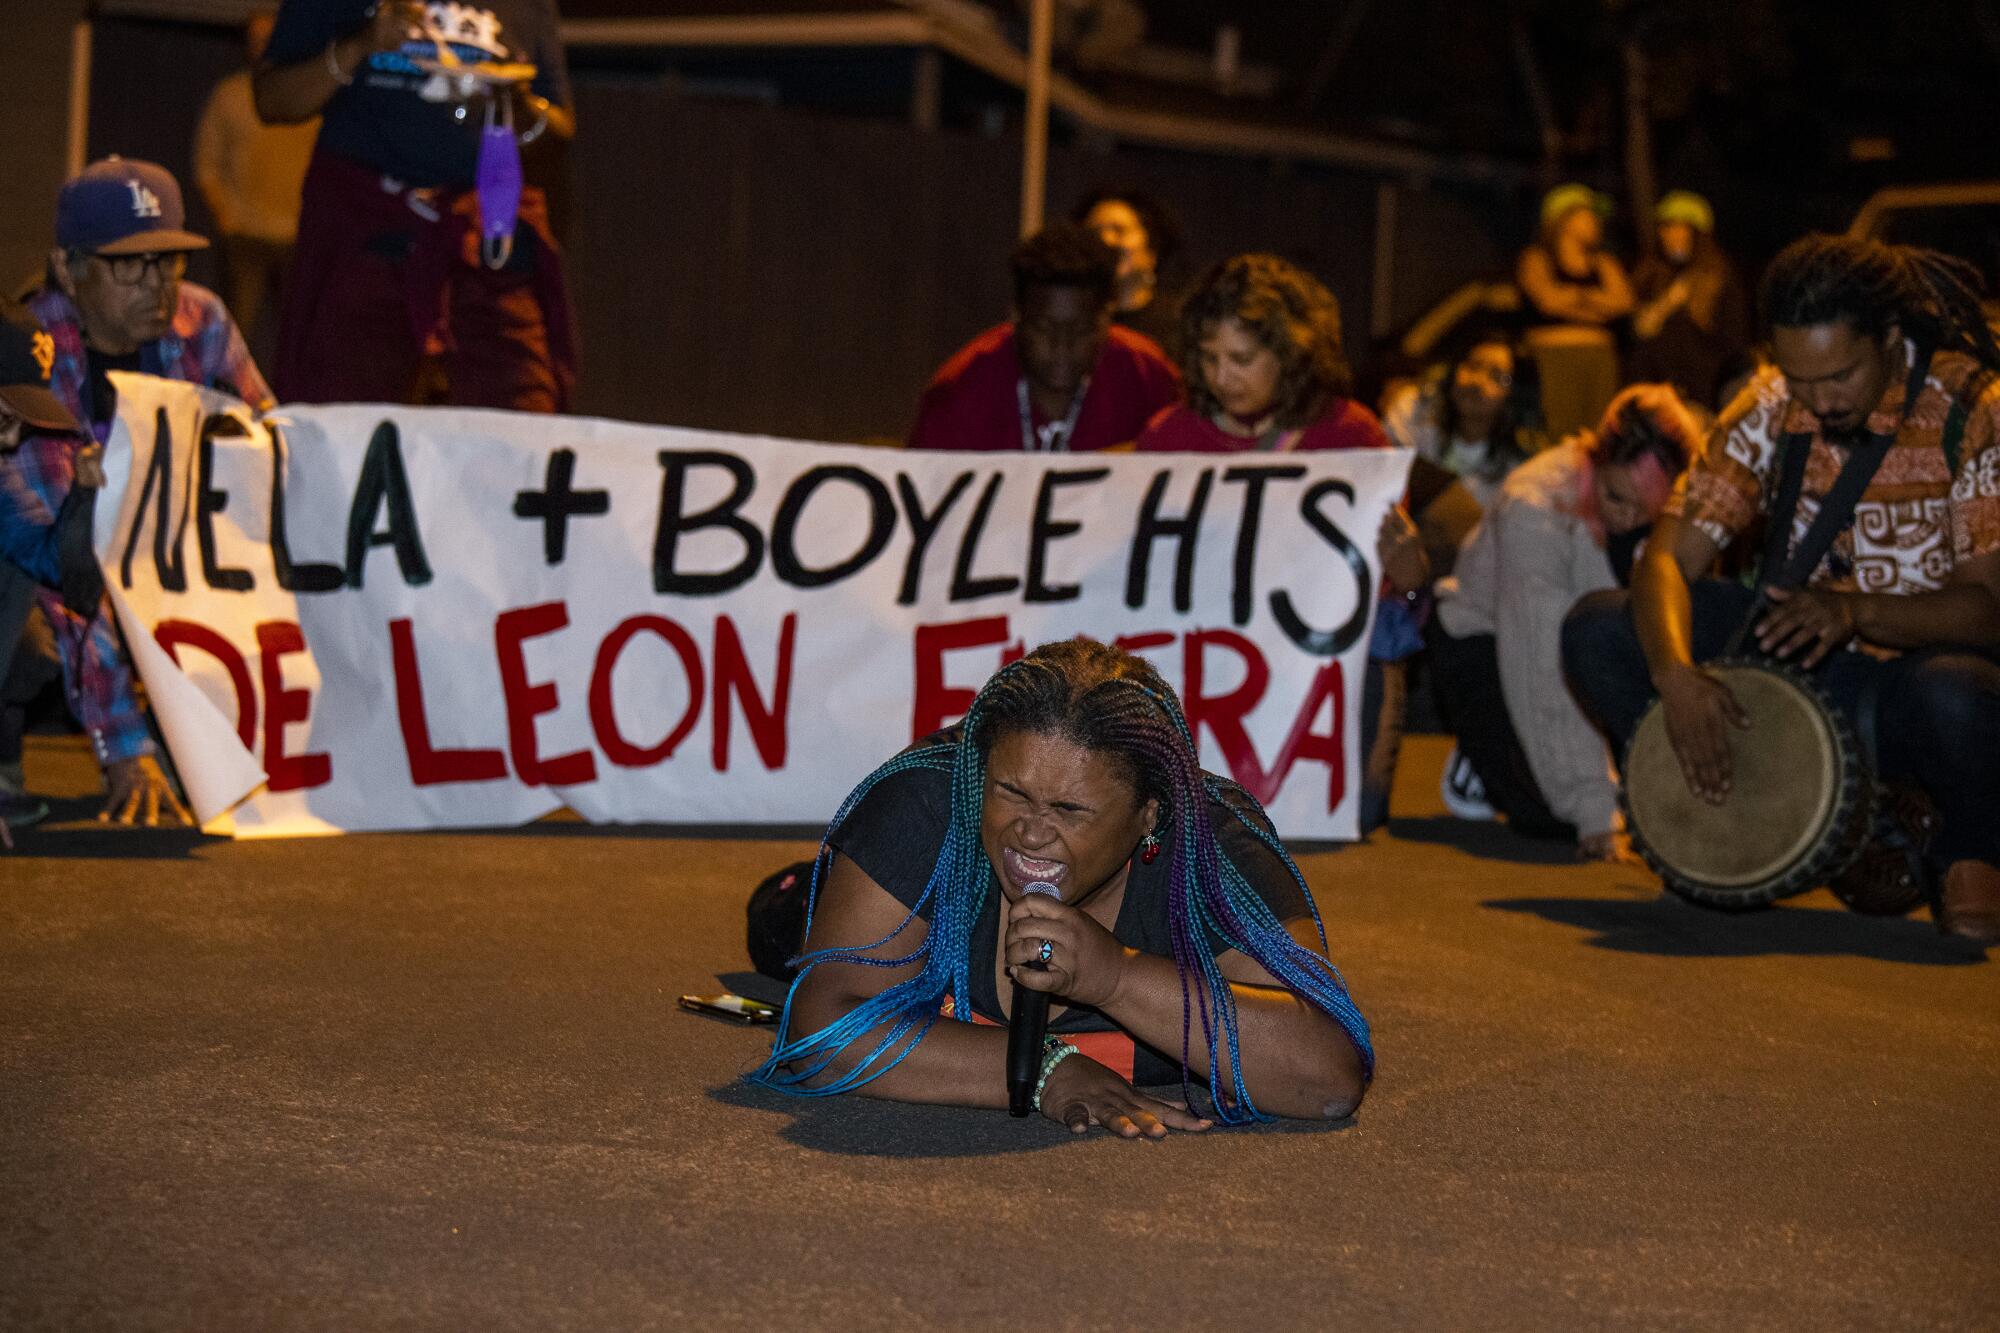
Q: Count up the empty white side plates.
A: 0